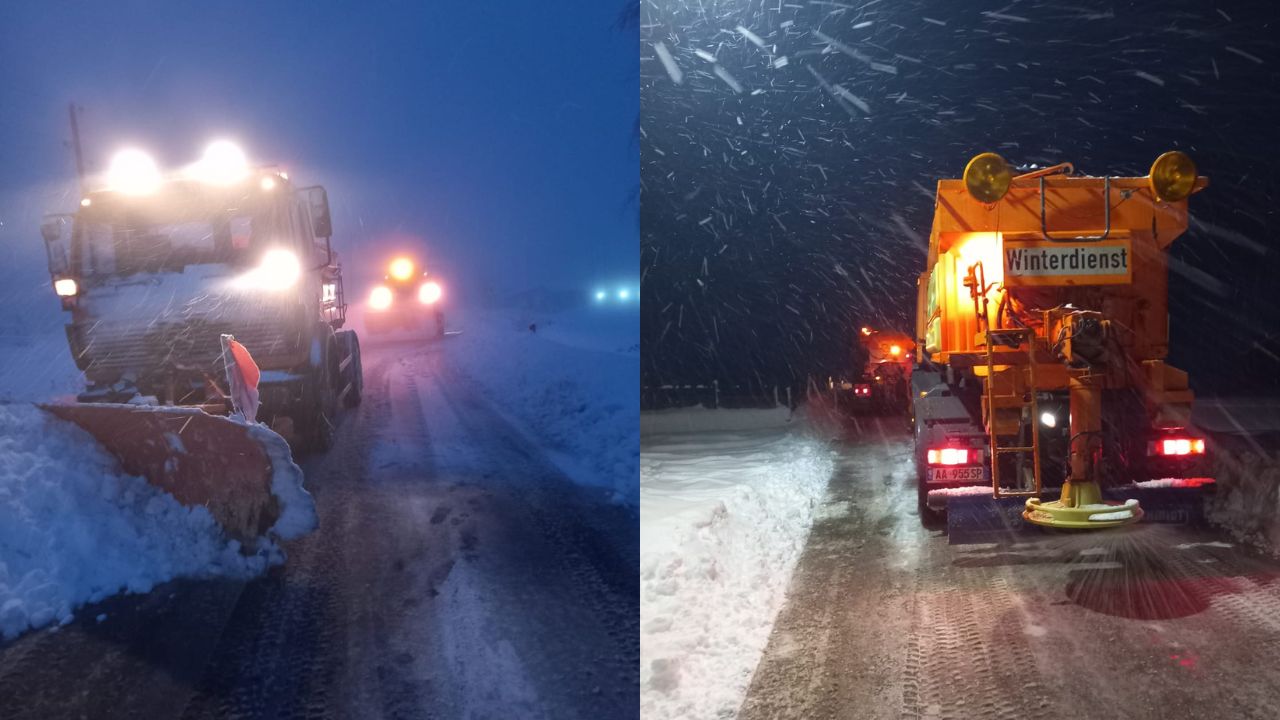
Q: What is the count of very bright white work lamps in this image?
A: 3